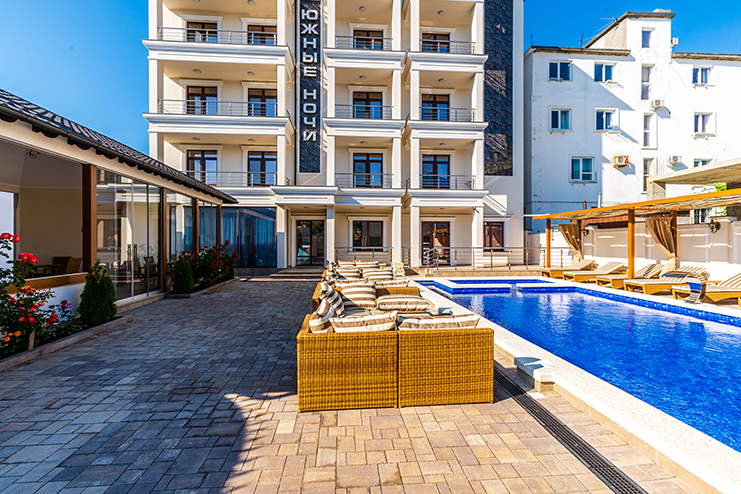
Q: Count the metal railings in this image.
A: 11